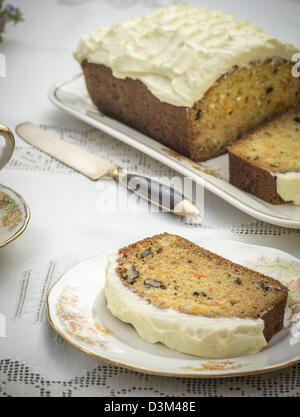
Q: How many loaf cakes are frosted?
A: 1